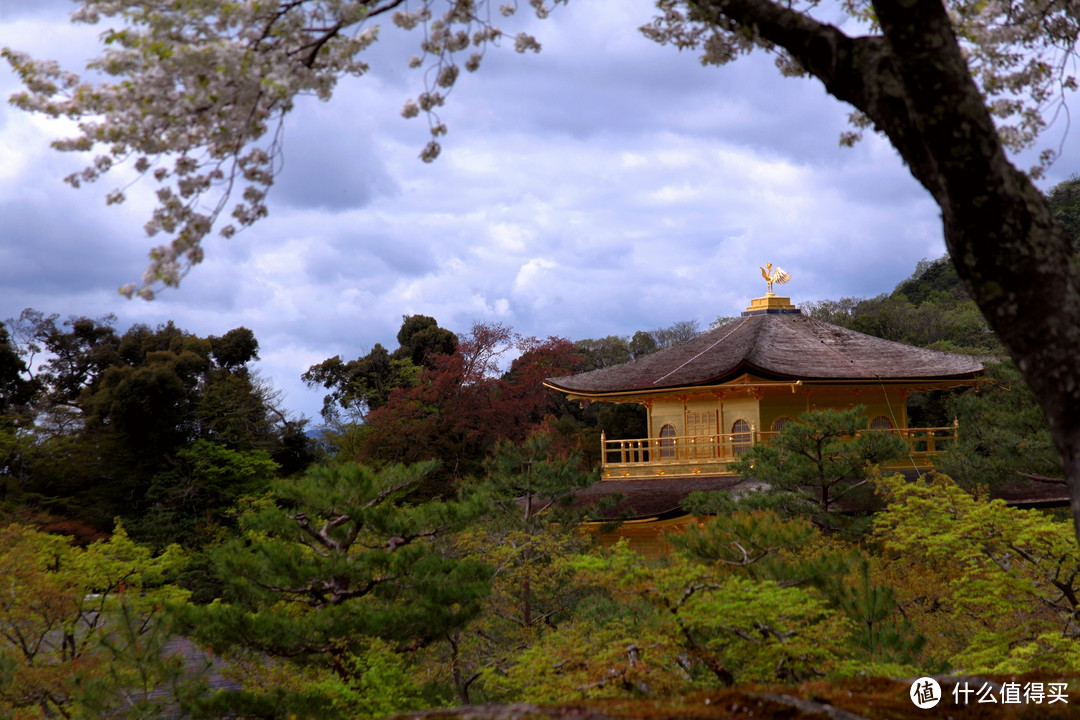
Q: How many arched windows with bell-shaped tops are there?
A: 4